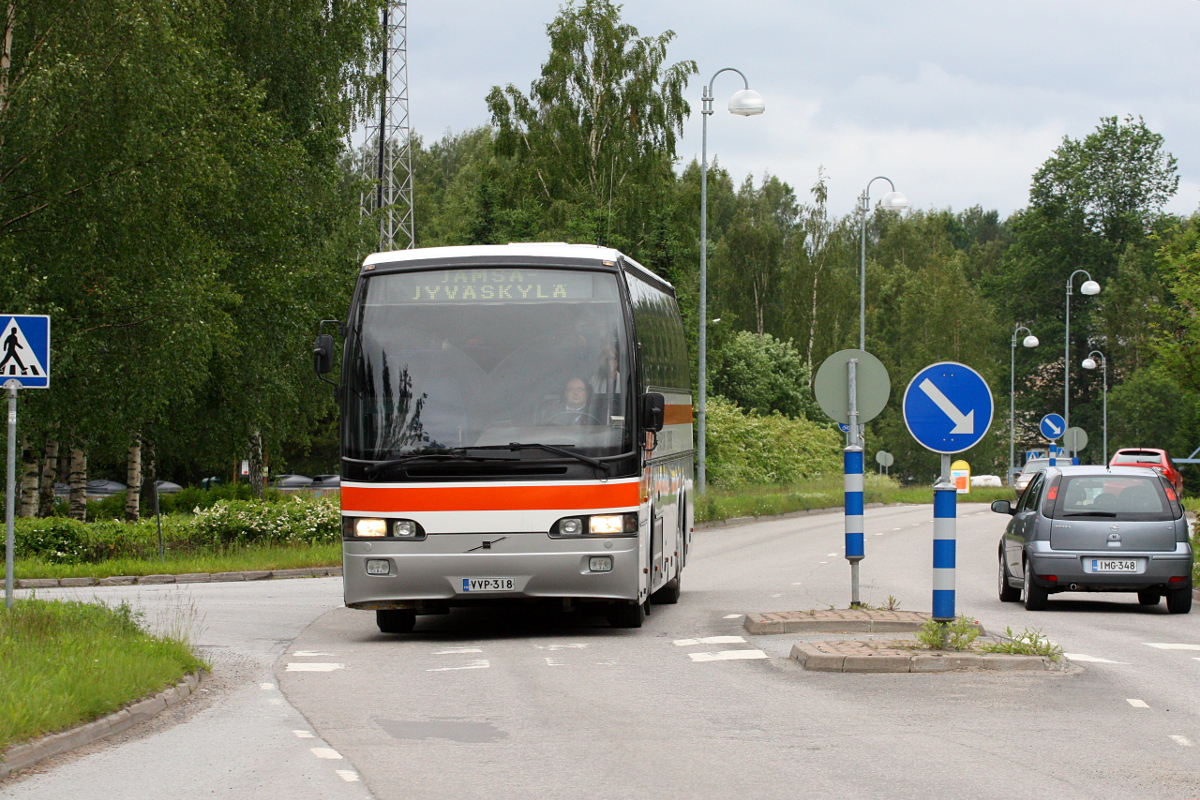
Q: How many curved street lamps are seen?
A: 5